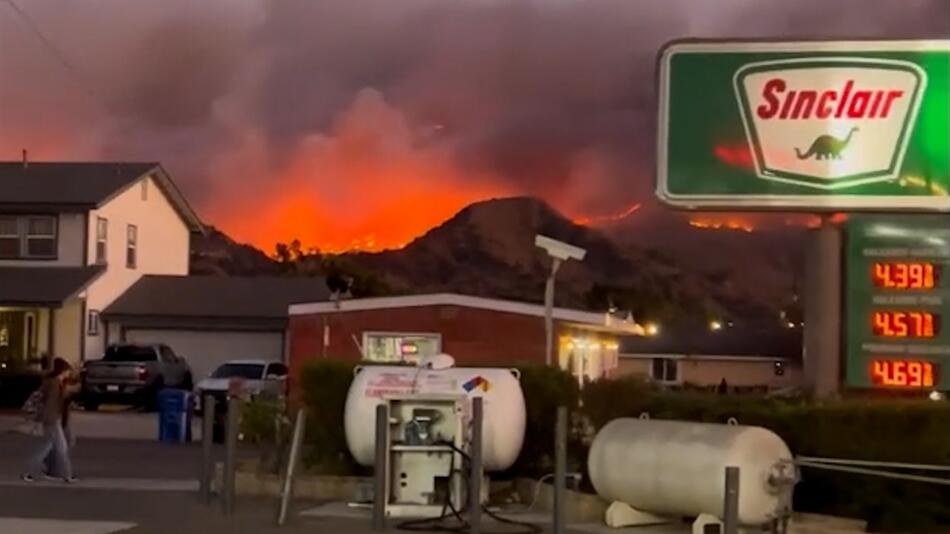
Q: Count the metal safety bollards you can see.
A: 7